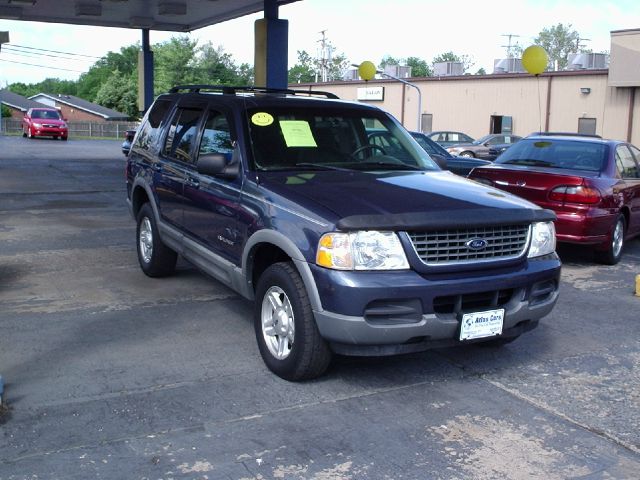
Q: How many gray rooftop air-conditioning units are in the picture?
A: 5